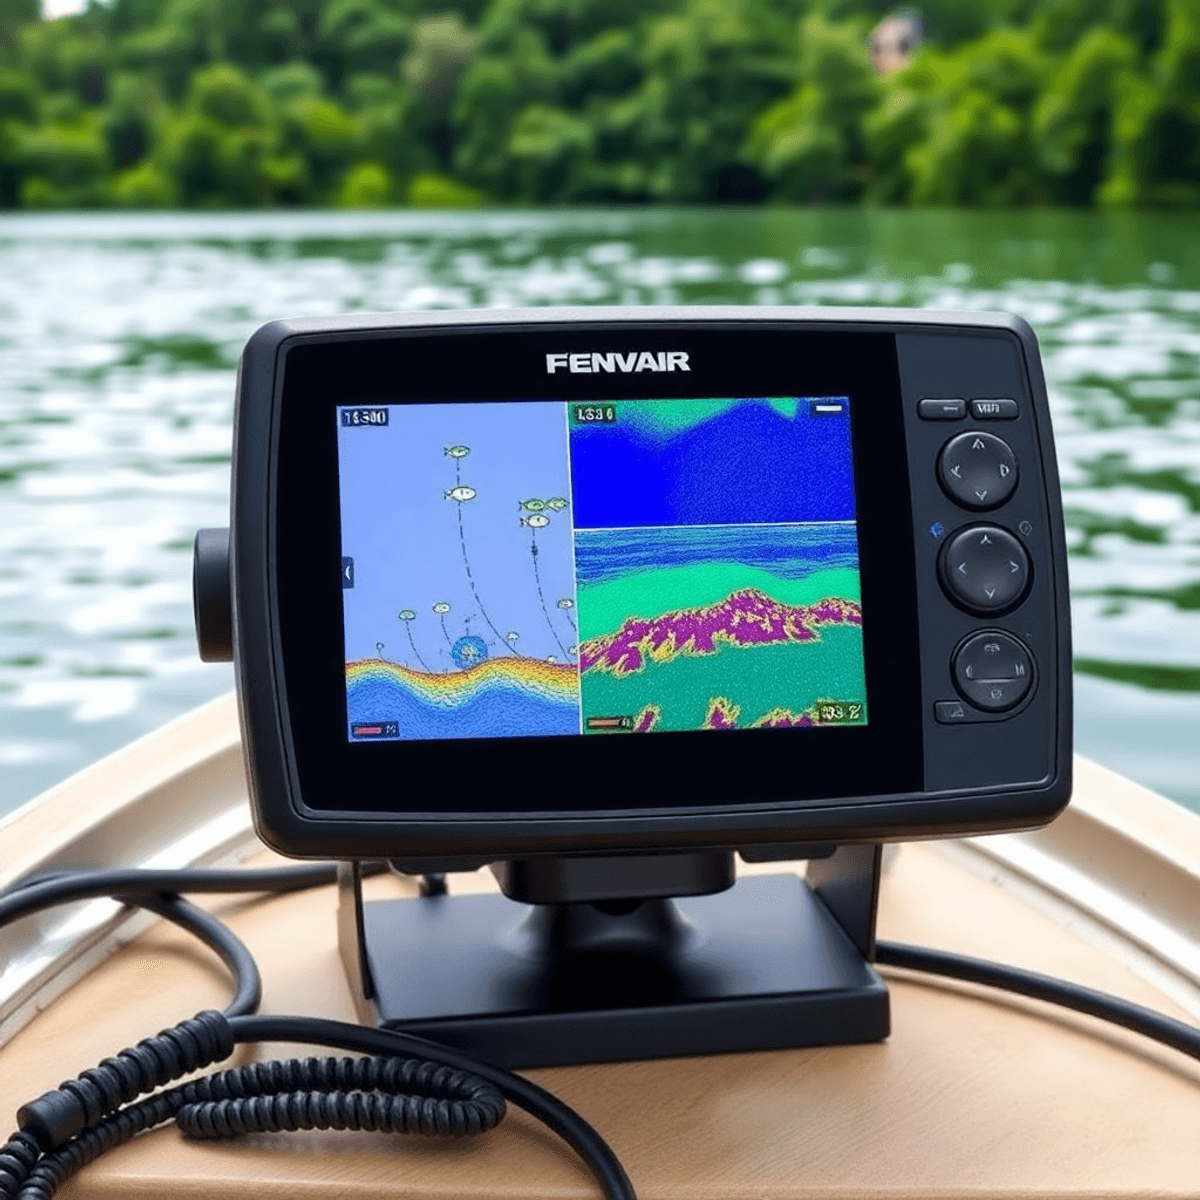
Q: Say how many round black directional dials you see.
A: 3